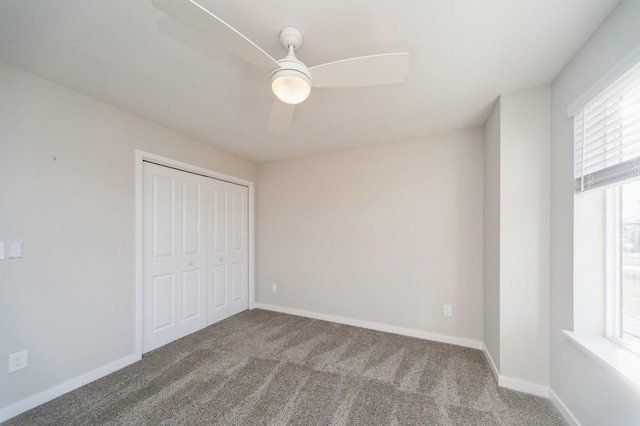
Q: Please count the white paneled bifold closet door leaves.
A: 4